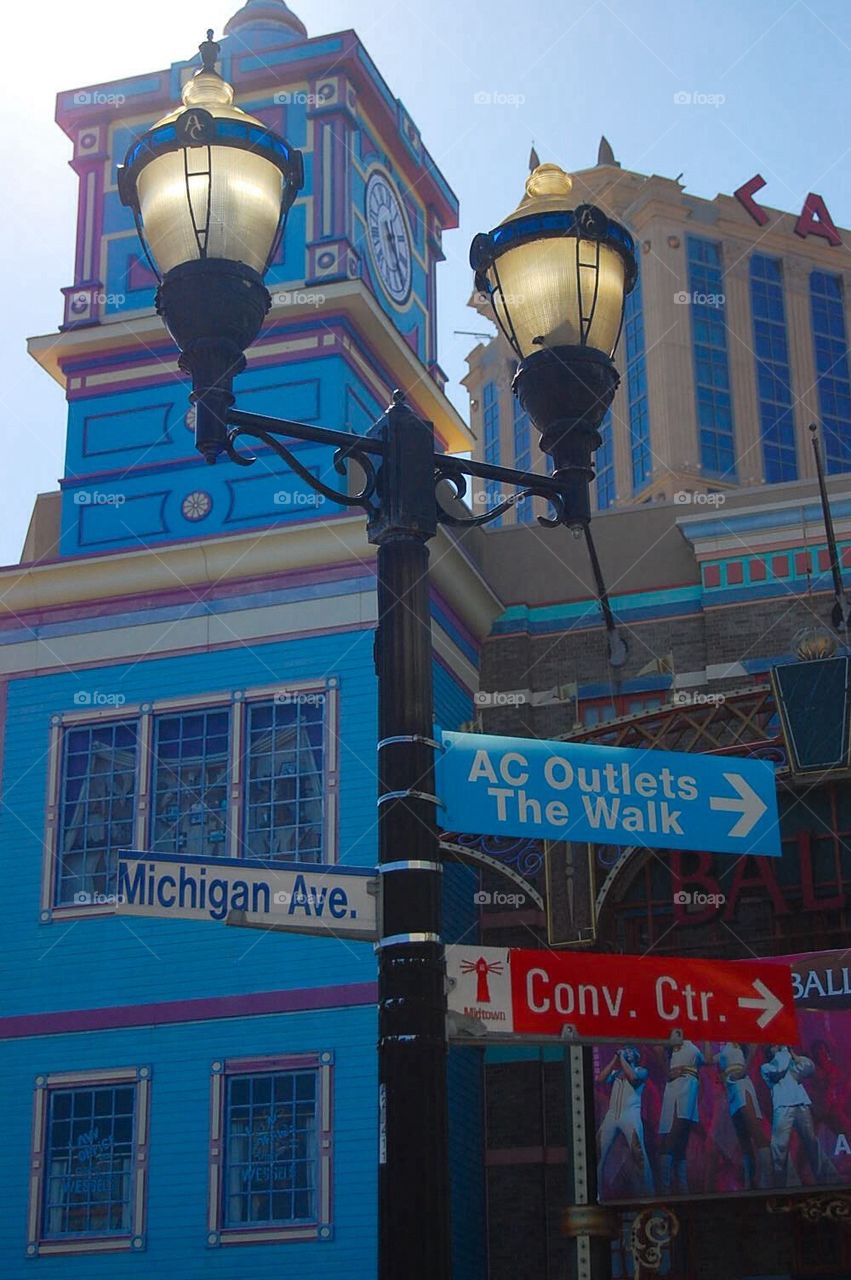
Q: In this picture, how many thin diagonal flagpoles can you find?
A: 2